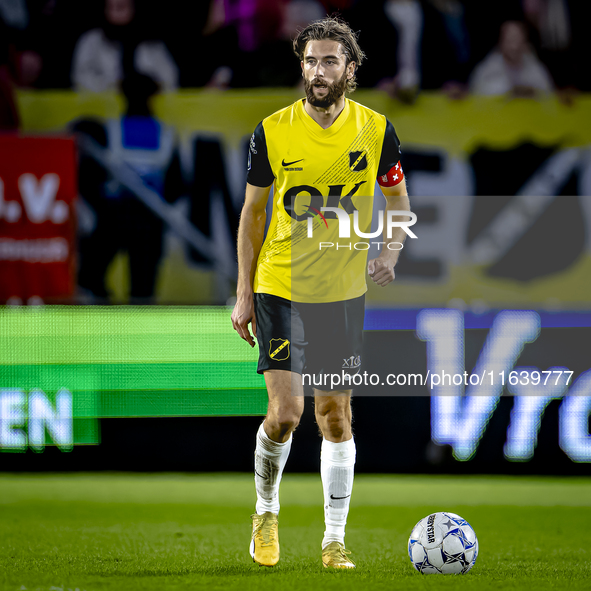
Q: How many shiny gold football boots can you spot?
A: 2